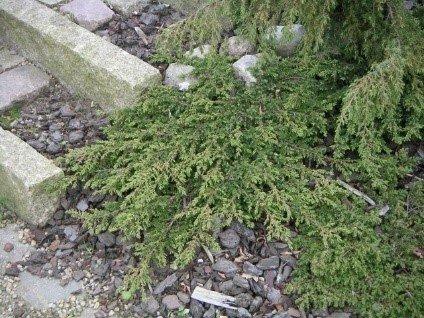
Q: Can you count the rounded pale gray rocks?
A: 5